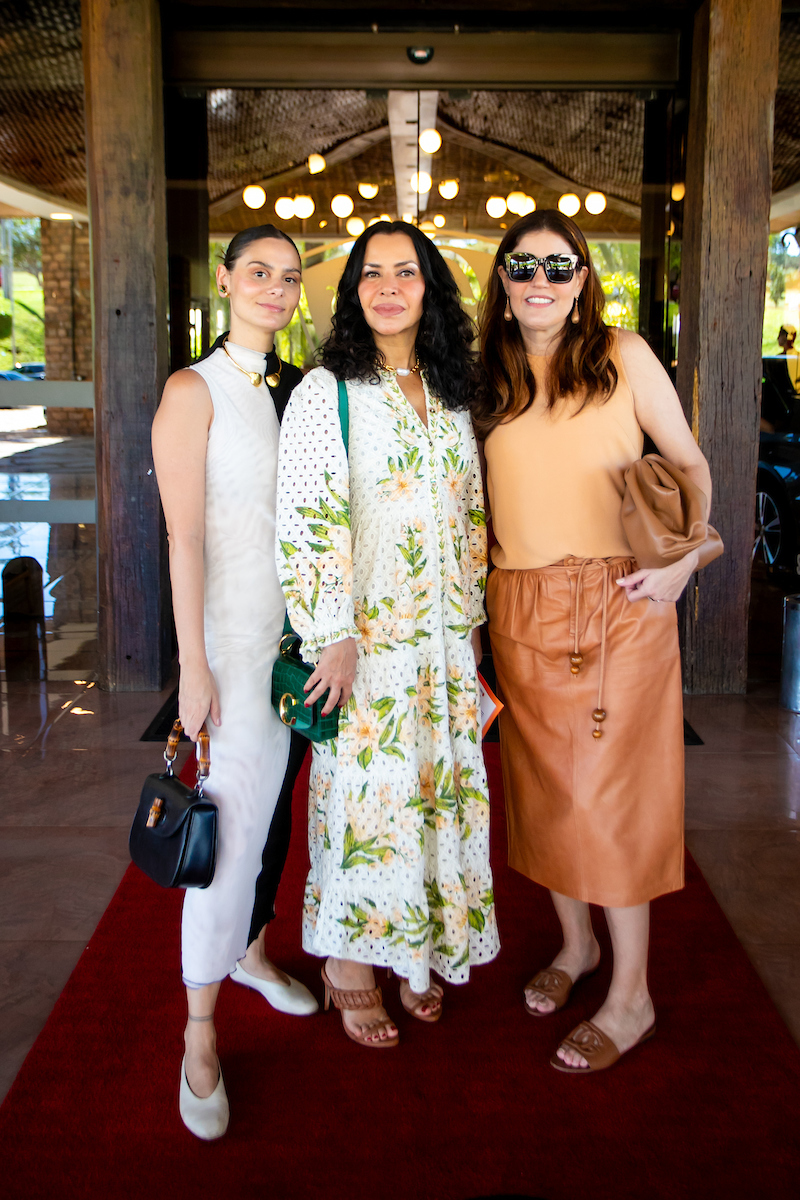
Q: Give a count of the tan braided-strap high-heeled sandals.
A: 2